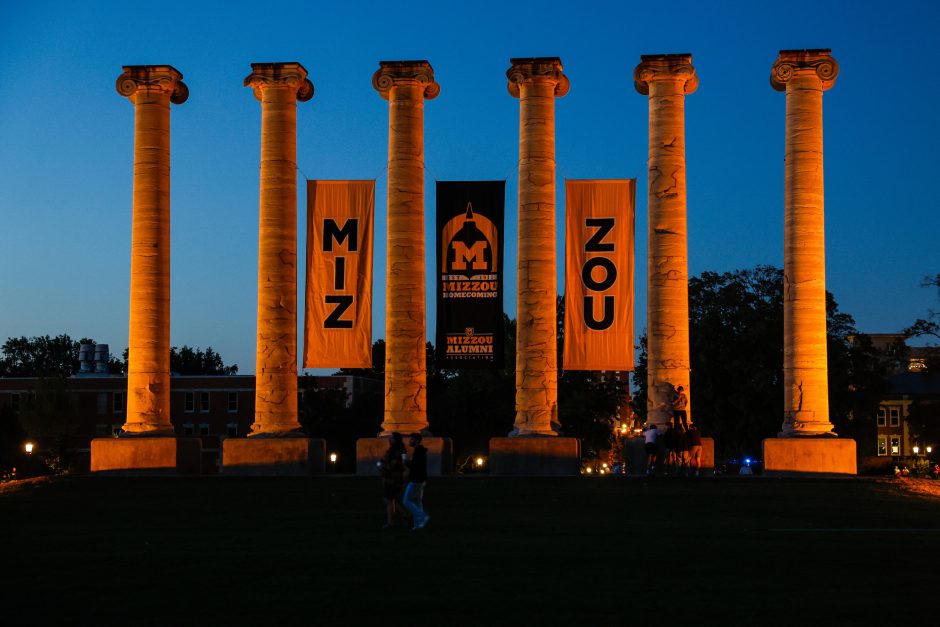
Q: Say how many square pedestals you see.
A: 6